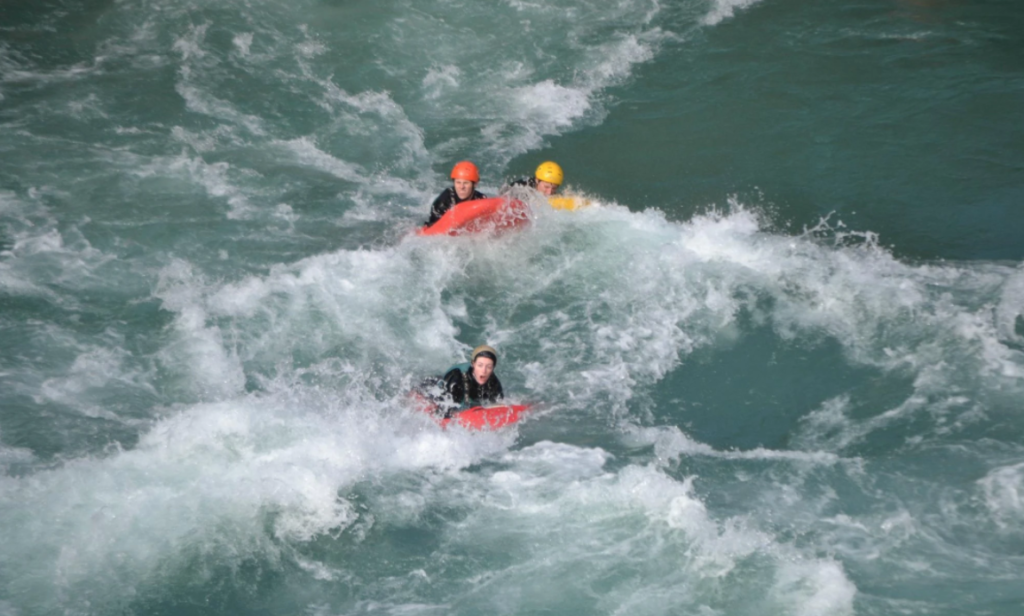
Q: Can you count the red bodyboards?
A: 2